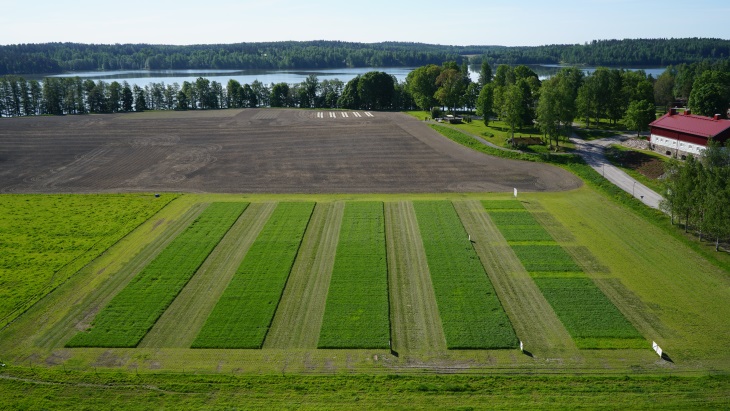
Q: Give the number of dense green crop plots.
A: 5